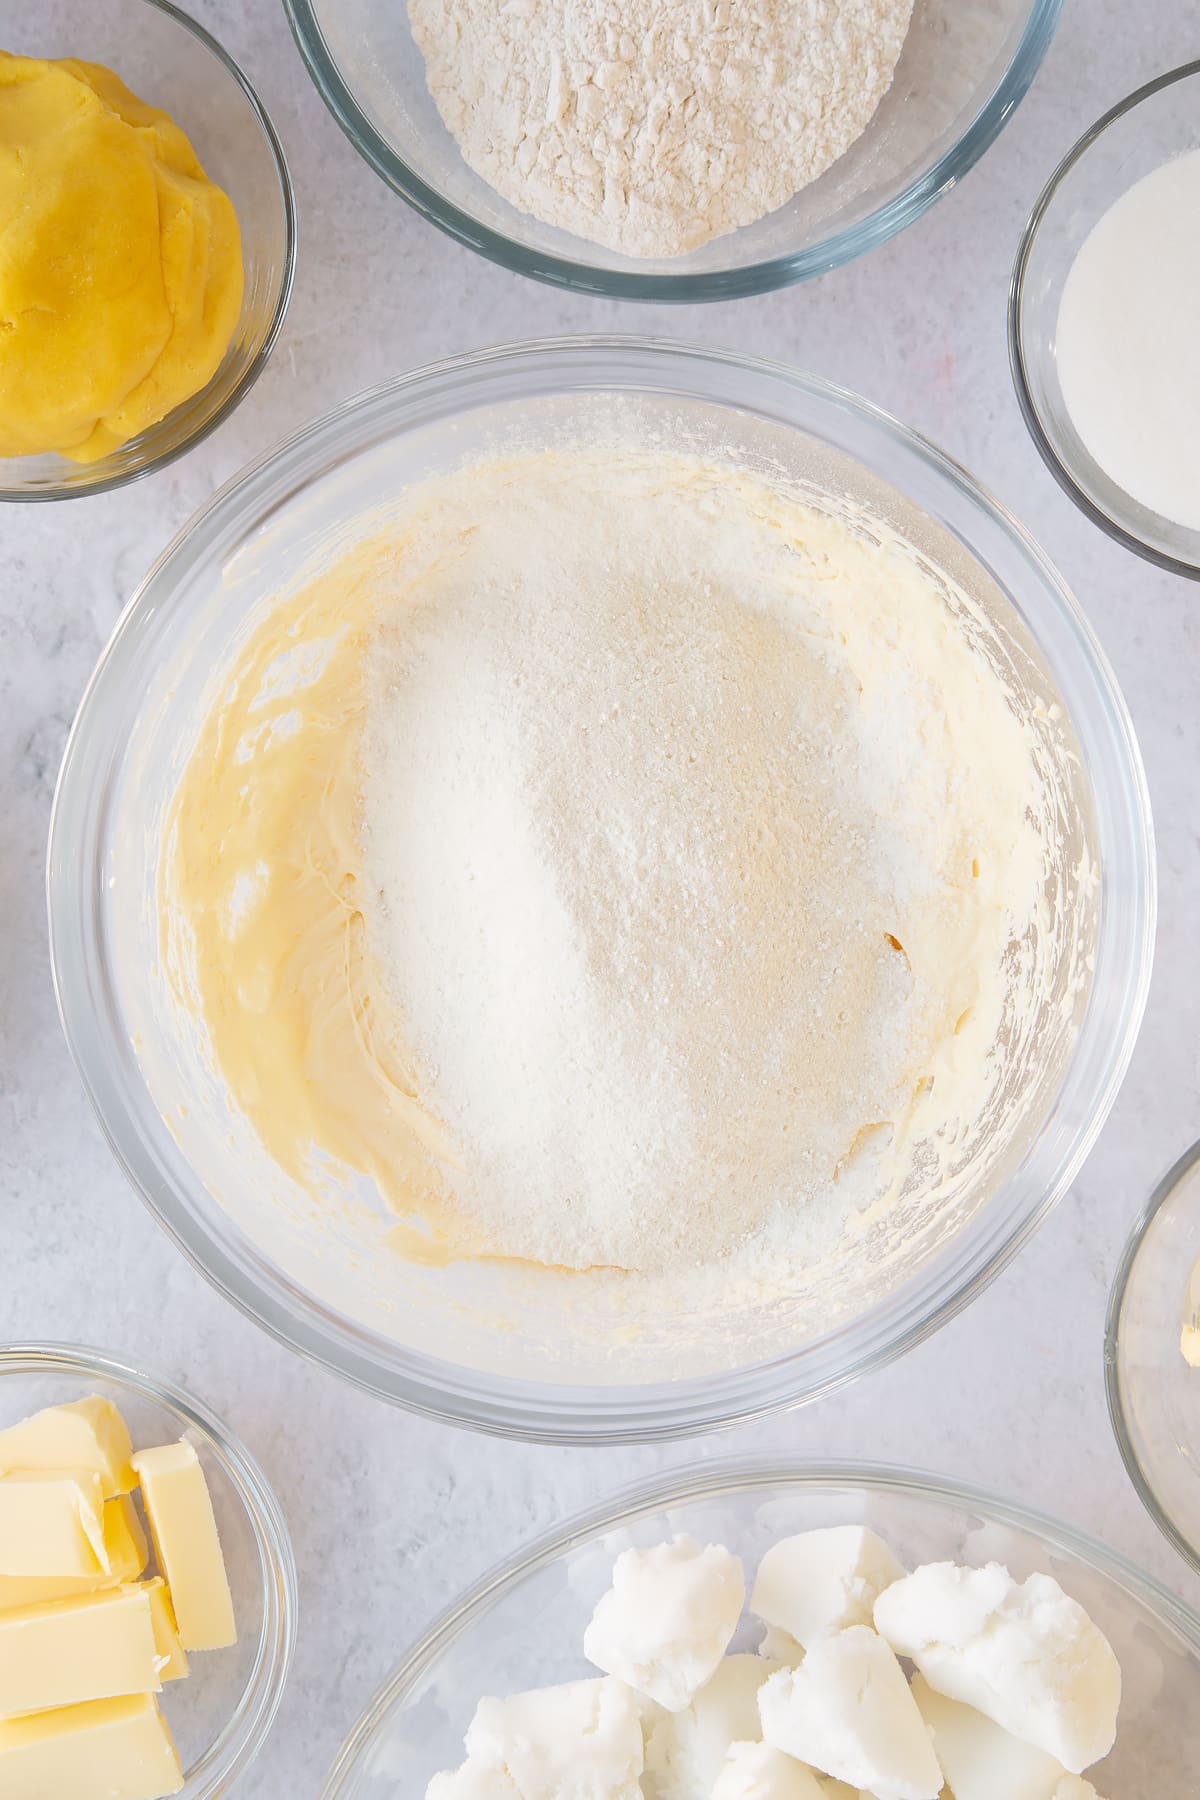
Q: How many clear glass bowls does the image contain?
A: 7